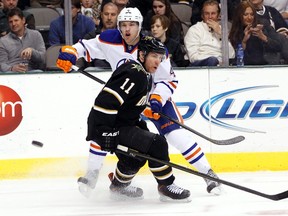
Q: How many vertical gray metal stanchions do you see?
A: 2